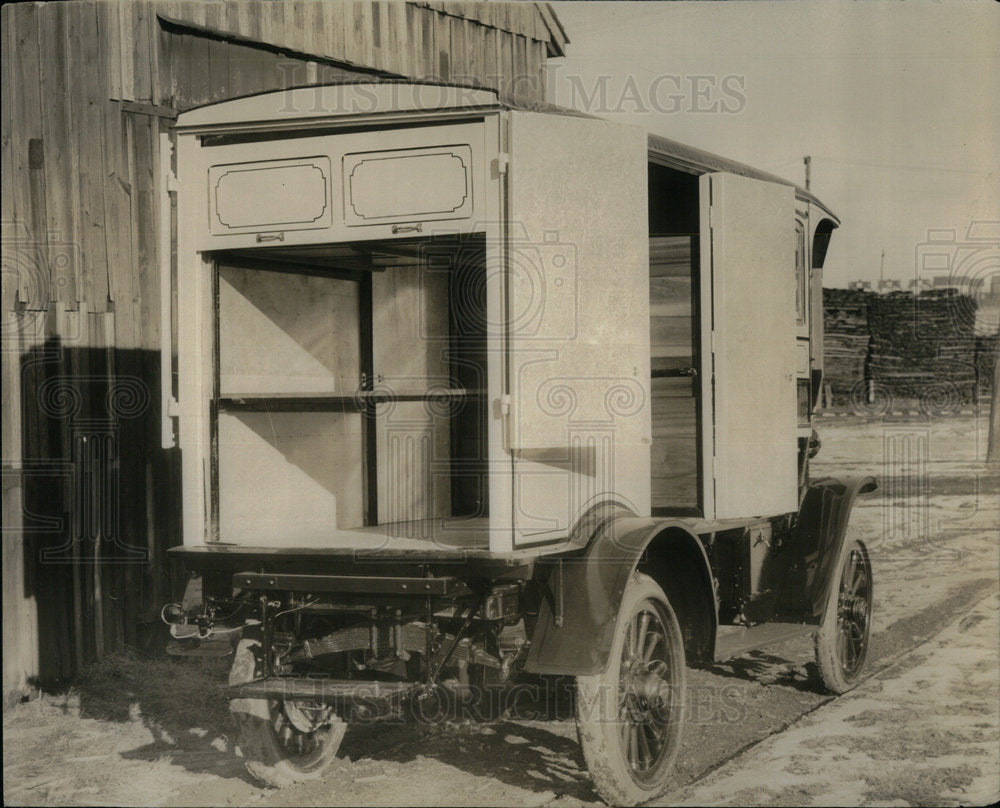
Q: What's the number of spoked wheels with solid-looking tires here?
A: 3